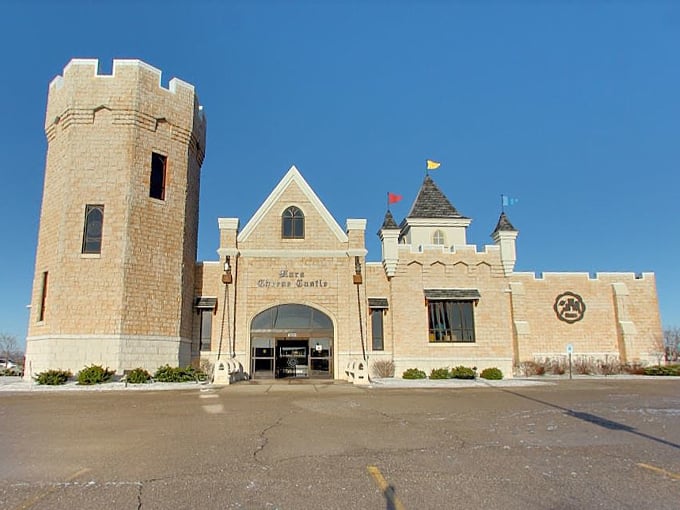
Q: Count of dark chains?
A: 2